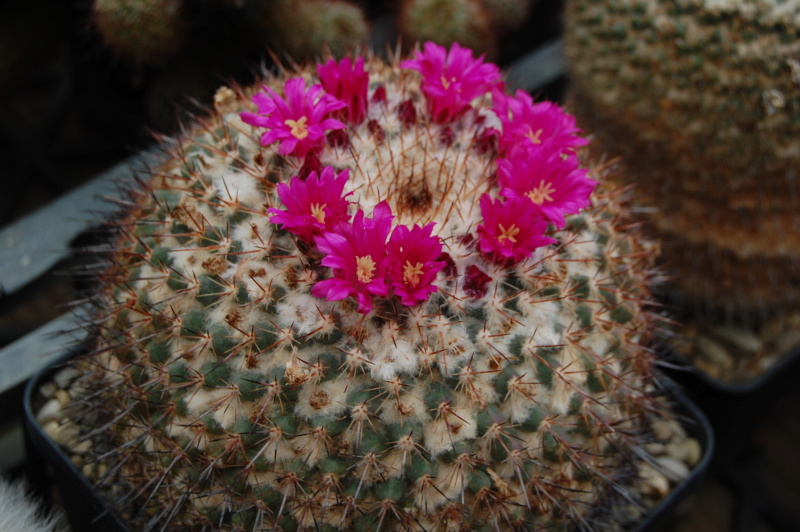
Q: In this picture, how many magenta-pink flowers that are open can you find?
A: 9